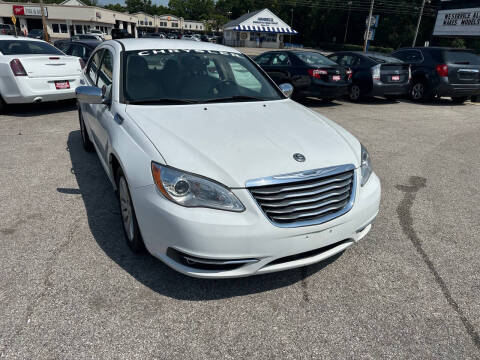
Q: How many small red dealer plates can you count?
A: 3